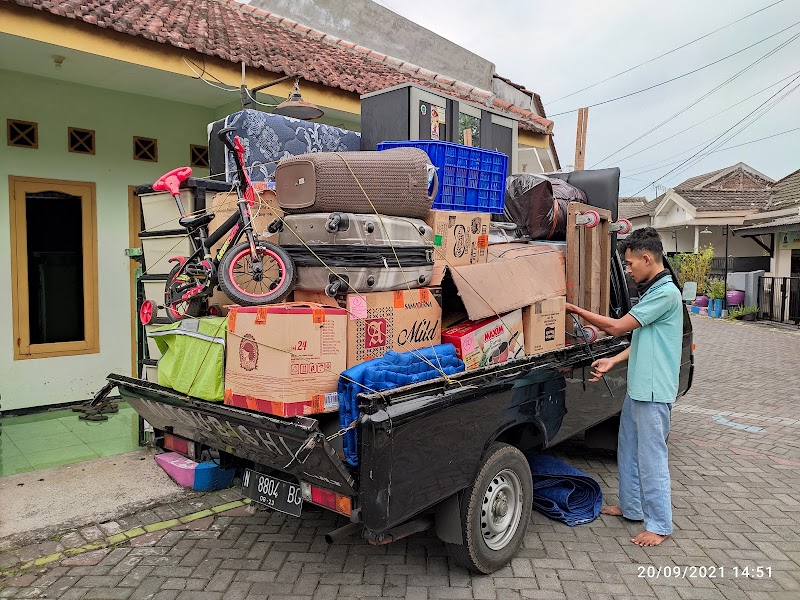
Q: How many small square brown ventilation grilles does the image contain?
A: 4